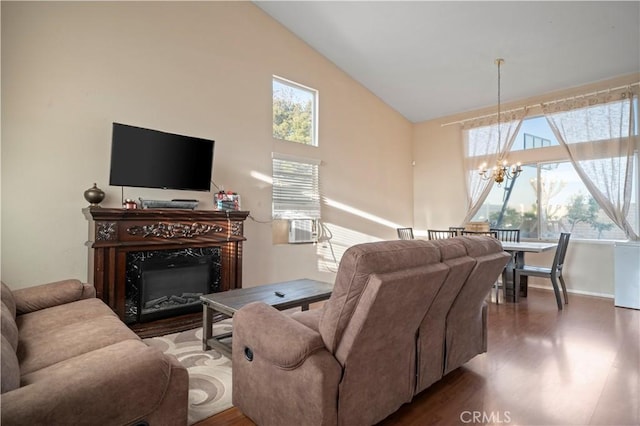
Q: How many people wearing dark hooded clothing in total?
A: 0